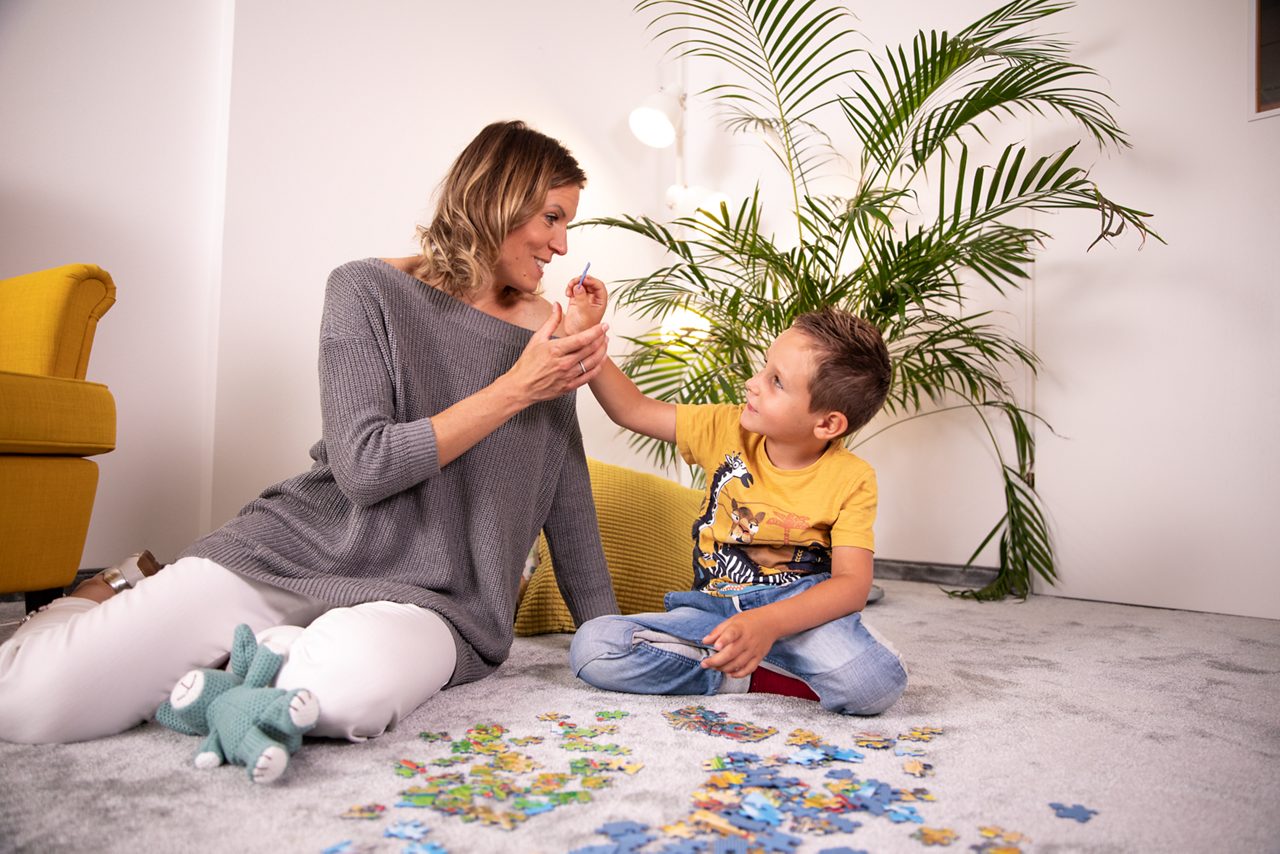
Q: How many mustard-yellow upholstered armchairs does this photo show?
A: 1